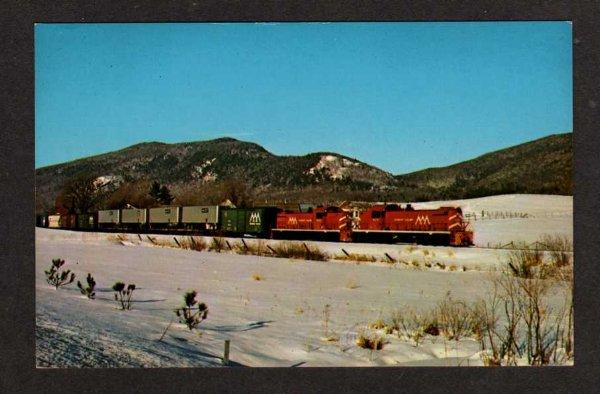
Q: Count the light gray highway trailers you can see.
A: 4